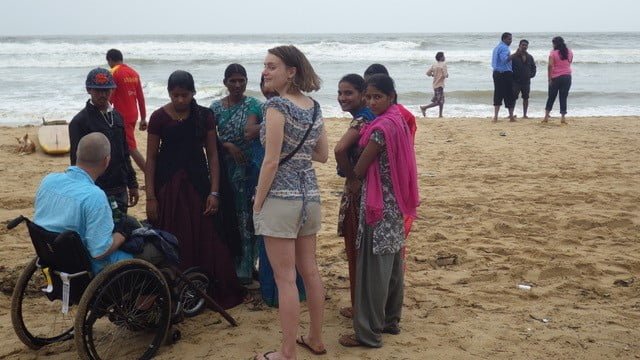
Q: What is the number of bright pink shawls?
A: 1